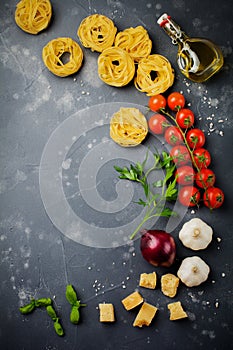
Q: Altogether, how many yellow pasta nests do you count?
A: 7